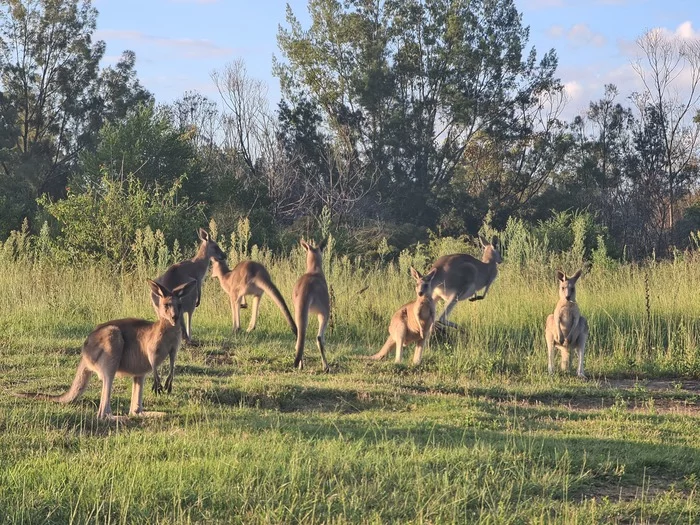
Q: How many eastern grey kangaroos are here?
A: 7